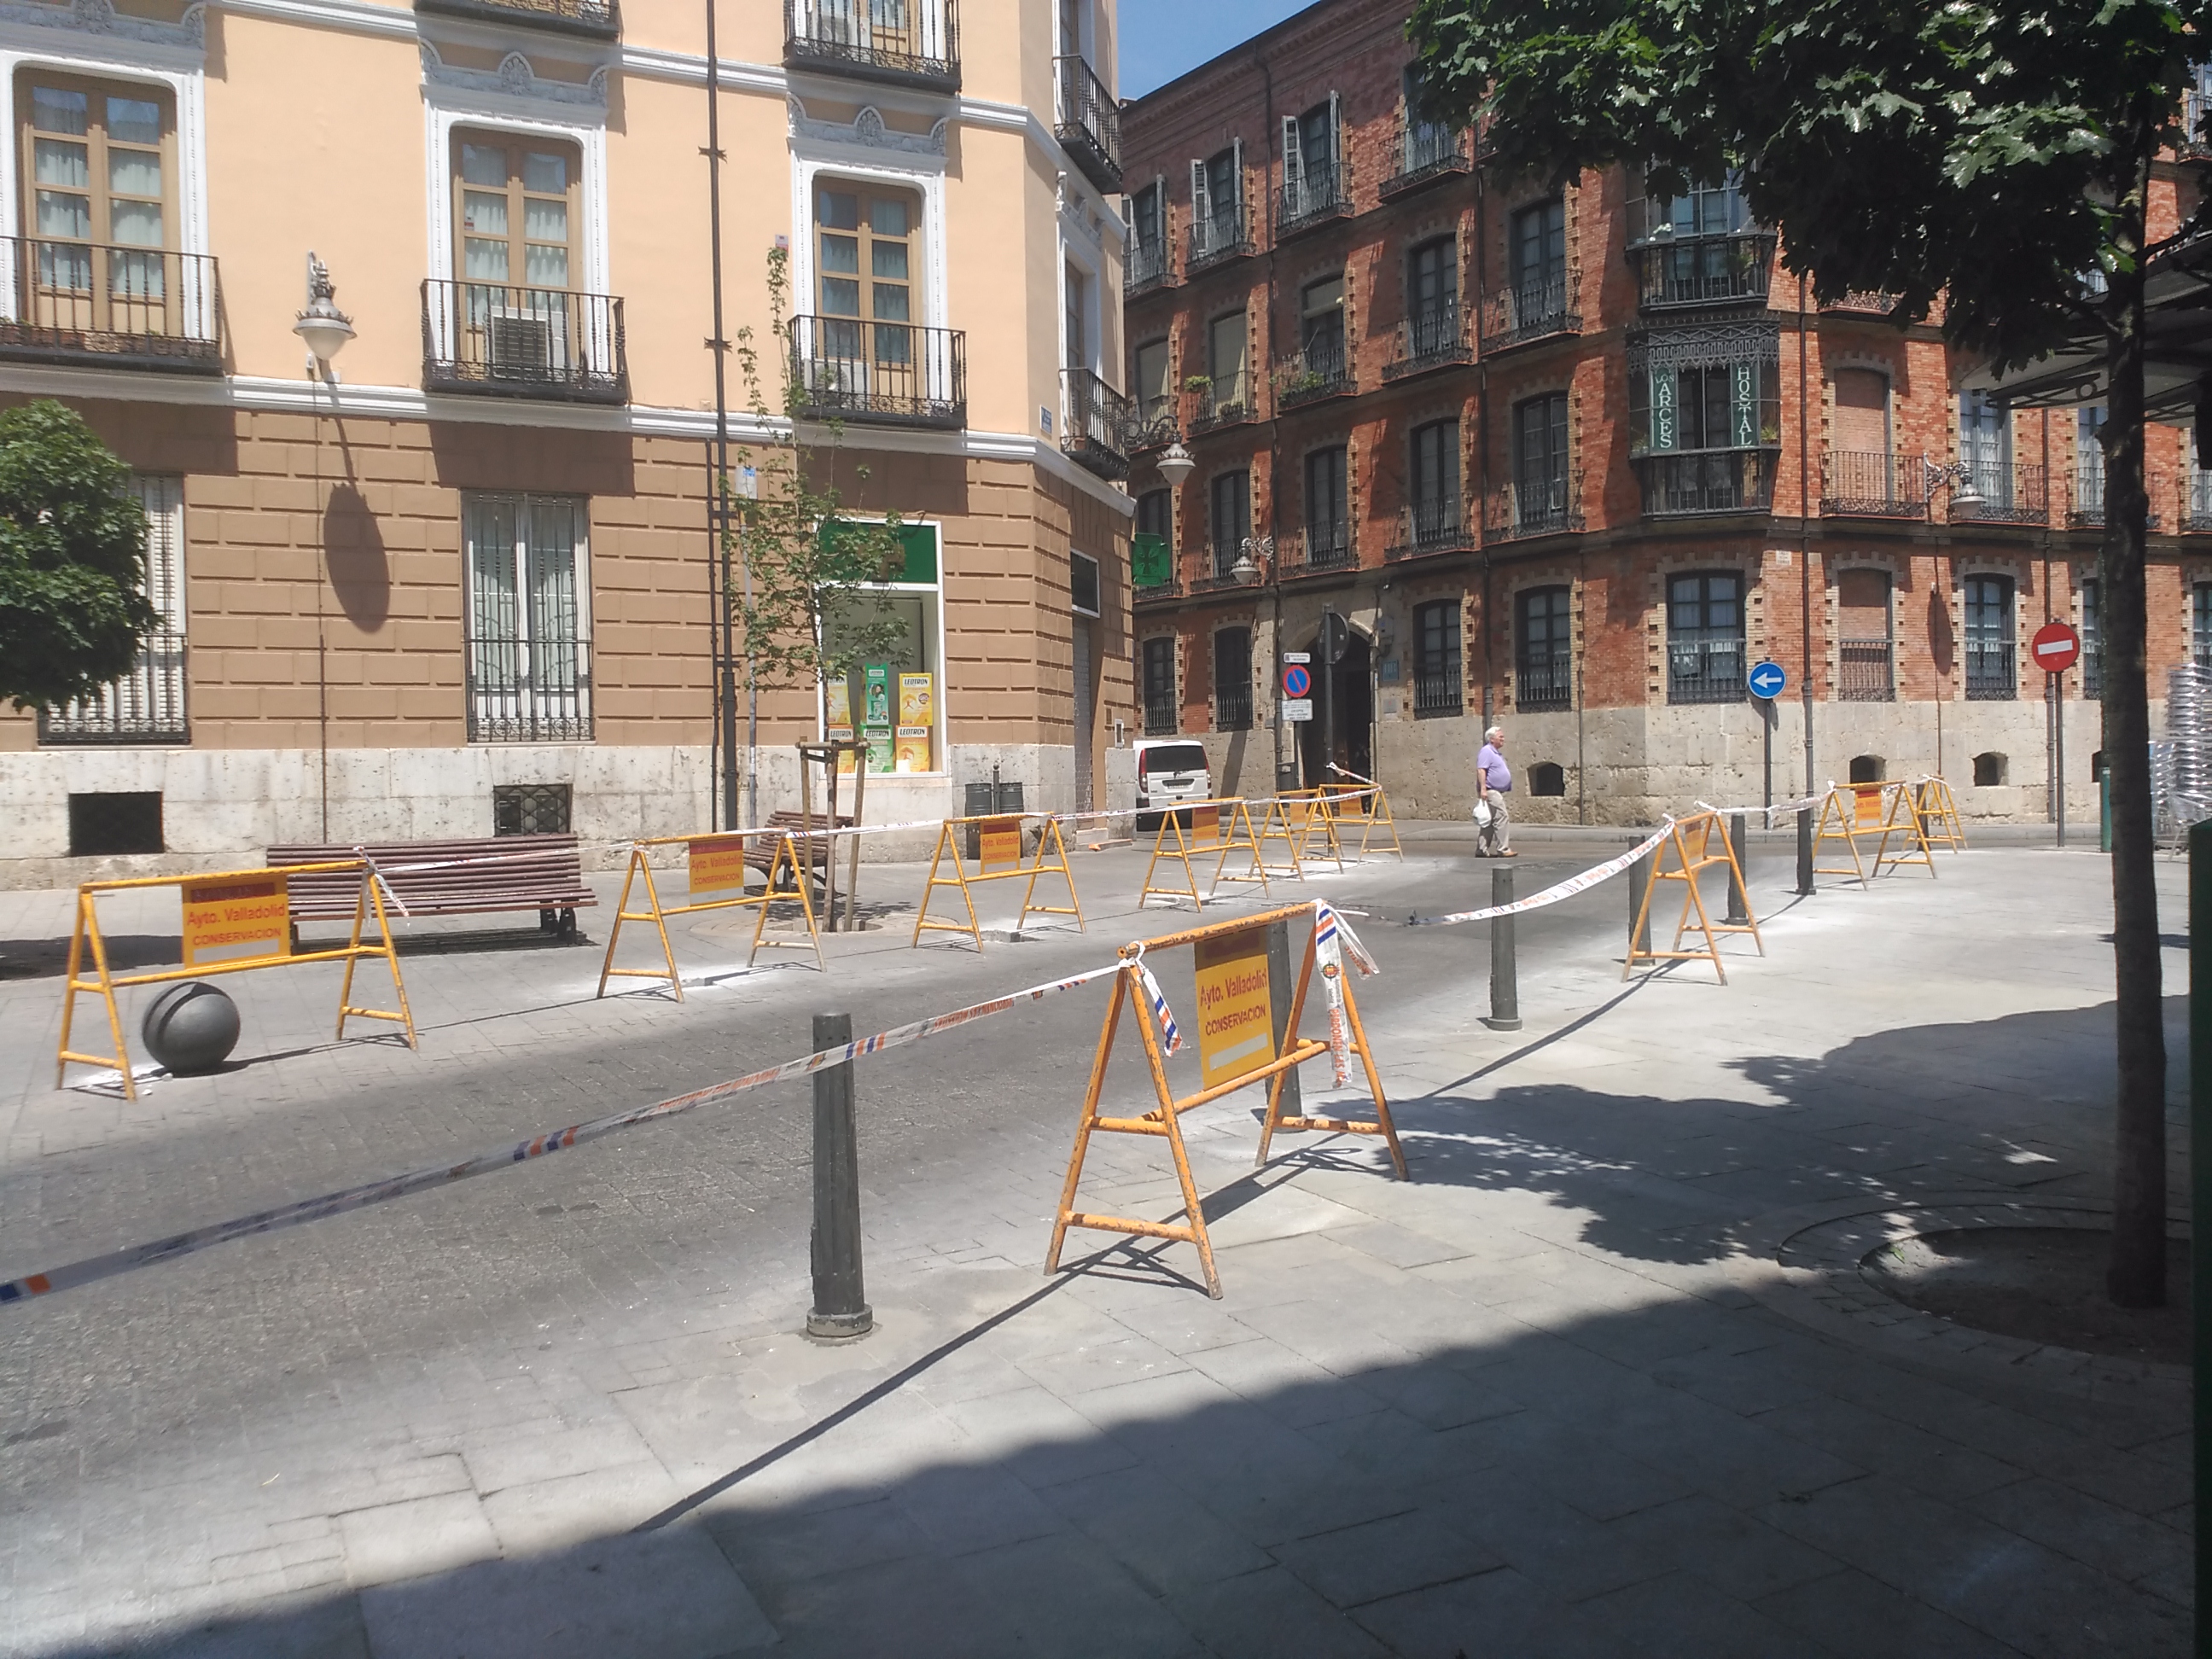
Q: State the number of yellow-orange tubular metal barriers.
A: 10